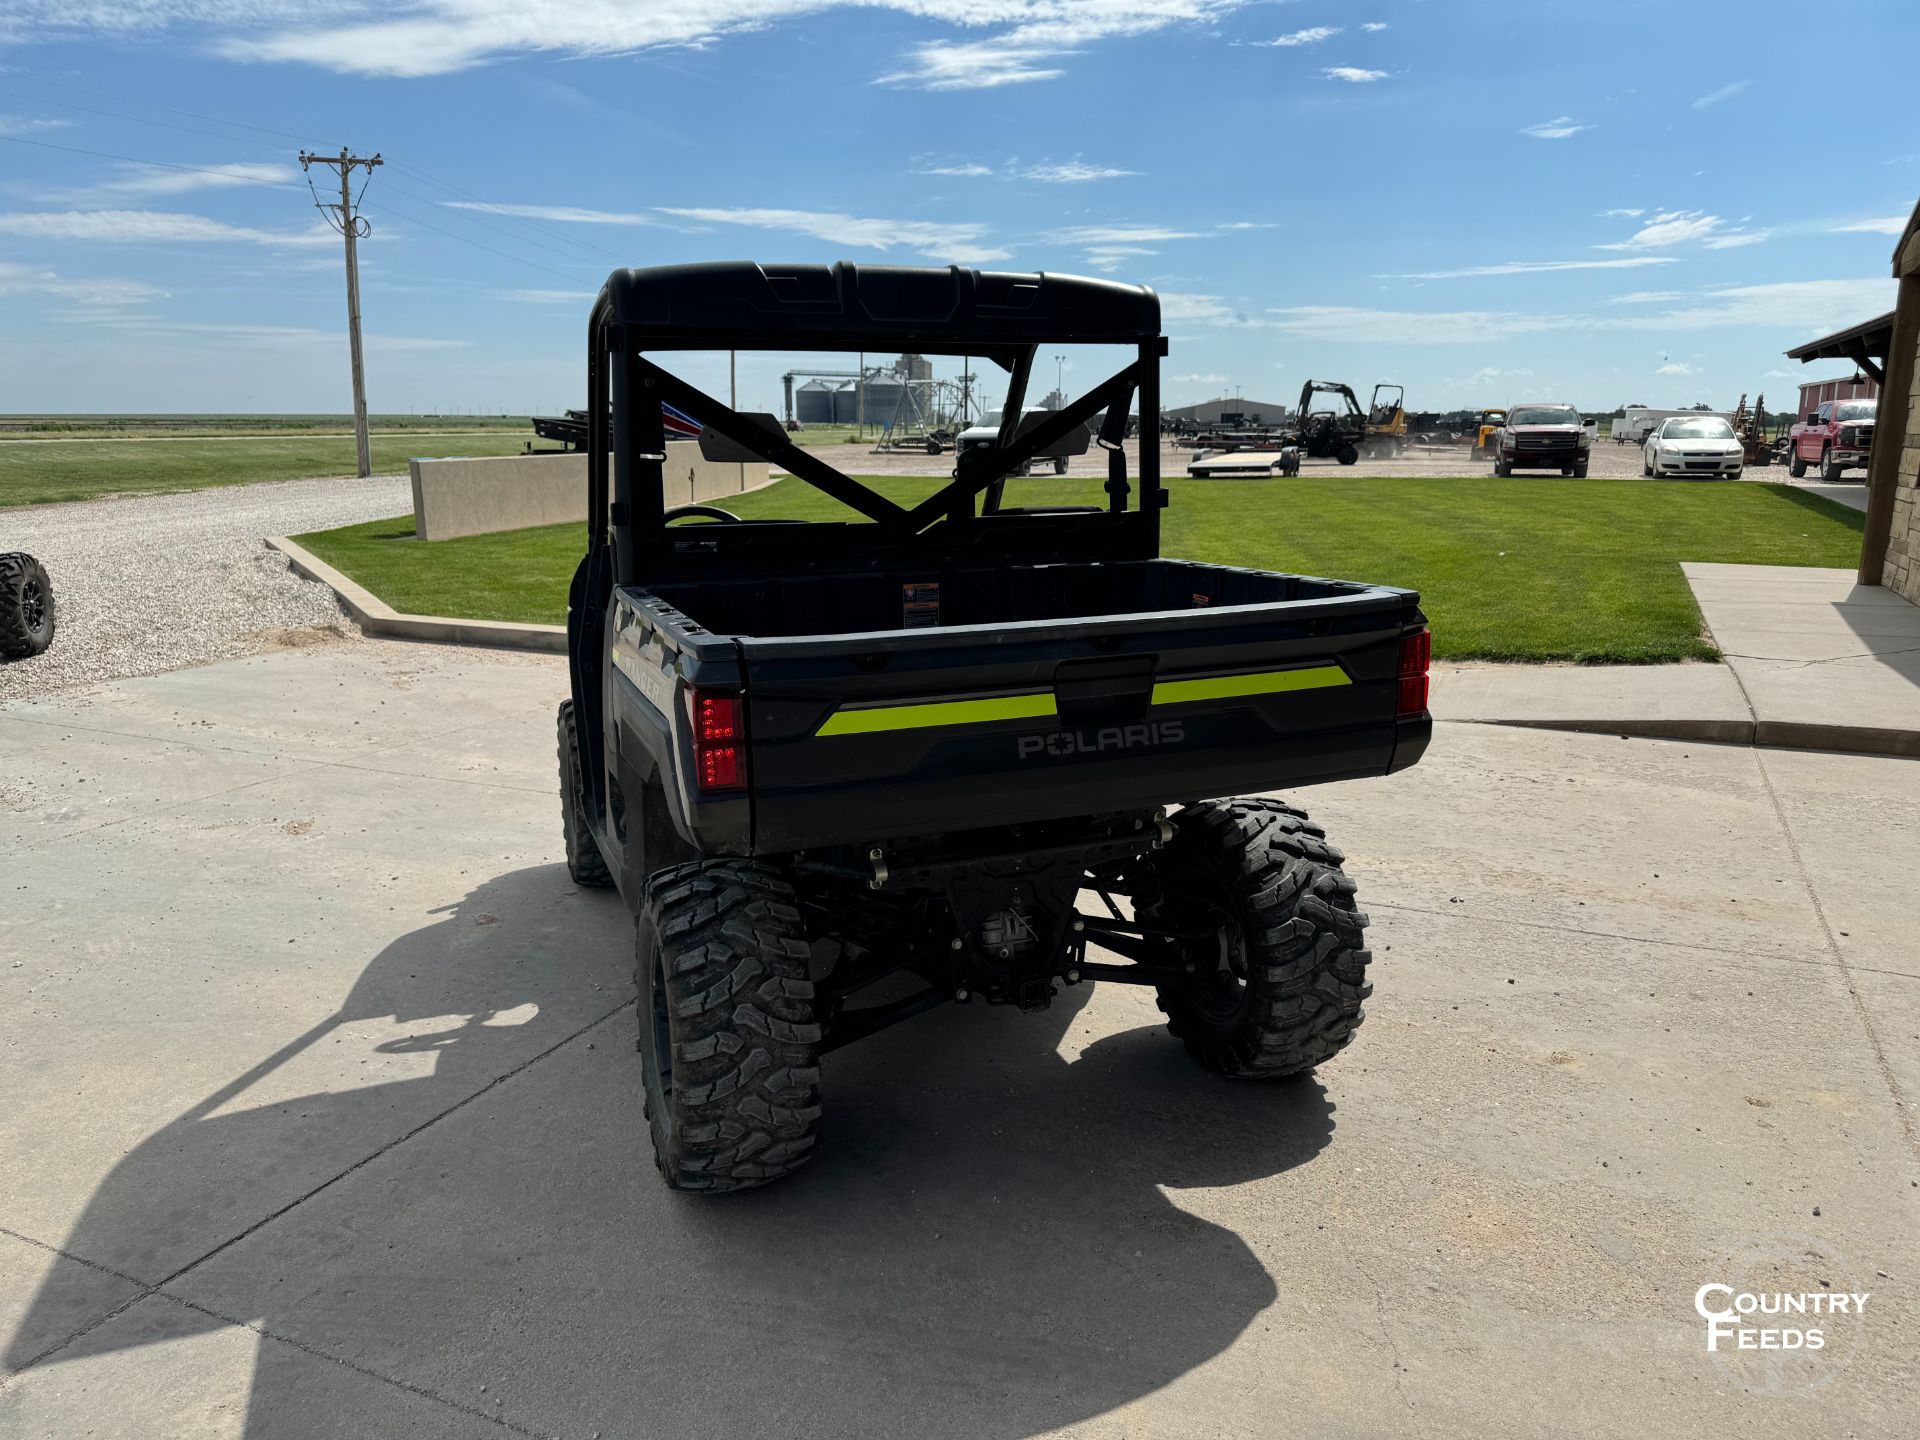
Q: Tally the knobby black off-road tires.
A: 4